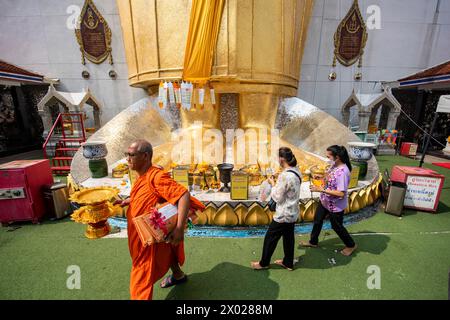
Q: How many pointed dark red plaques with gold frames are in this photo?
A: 2